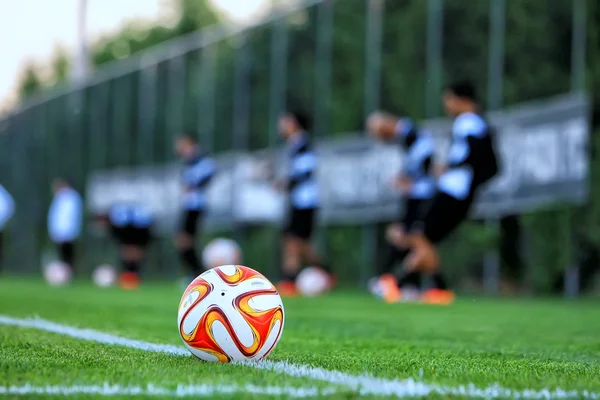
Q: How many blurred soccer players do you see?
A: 7